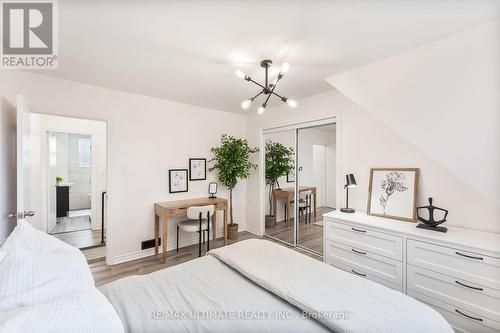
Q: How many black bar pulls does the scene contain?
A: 6